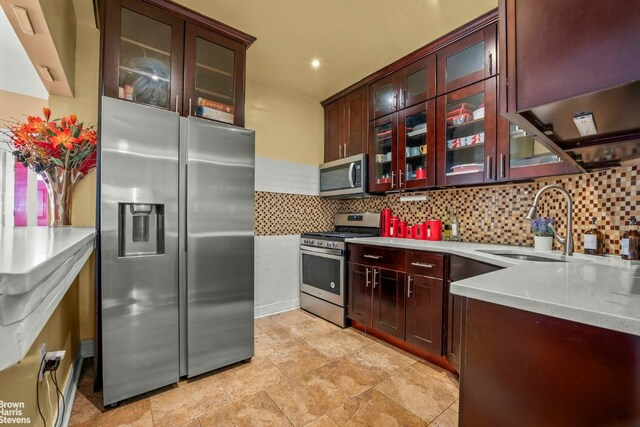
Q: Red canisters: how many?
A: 6